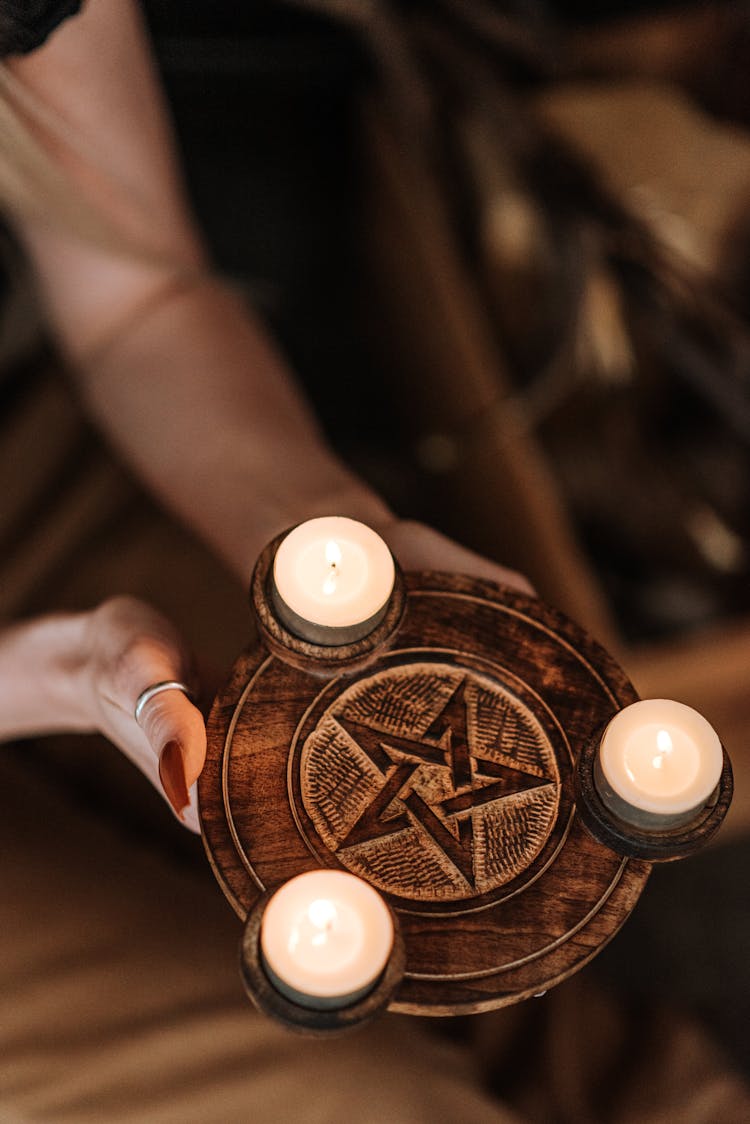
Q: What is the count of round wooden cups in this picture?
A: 3